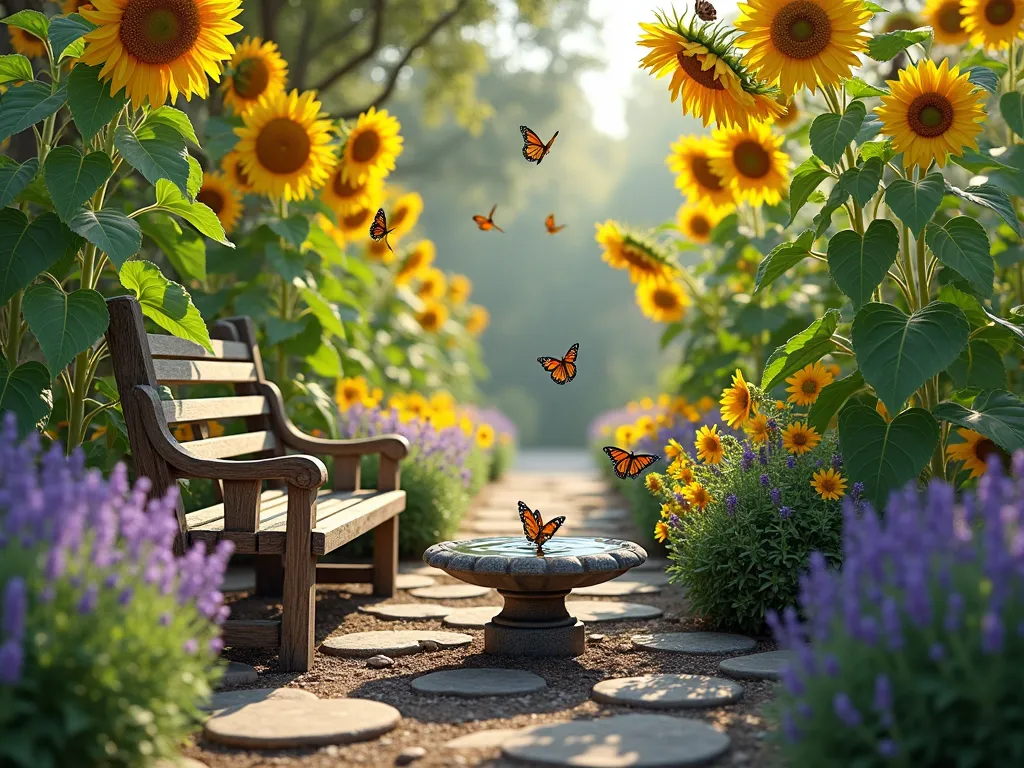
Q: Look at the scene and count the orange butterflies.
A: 7